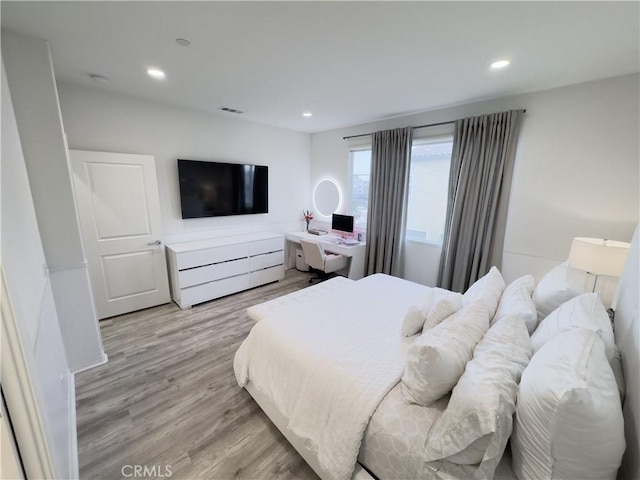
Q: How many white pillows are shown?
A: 9